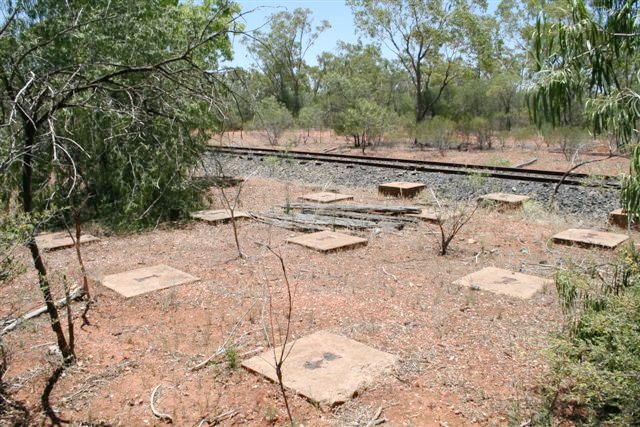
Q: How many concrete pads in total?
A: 12